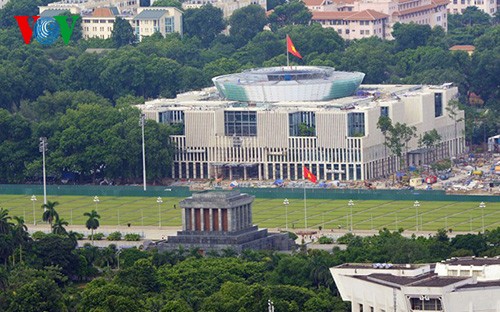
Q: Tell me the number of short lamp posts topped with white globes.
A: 7